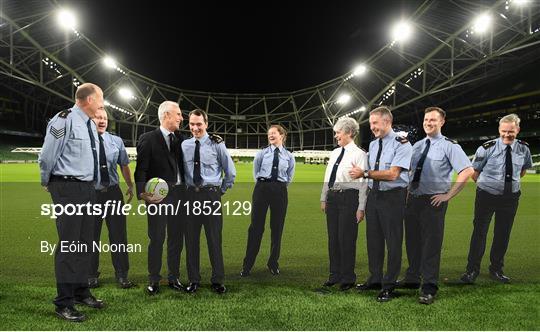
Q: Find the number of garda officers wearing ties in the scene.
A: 8